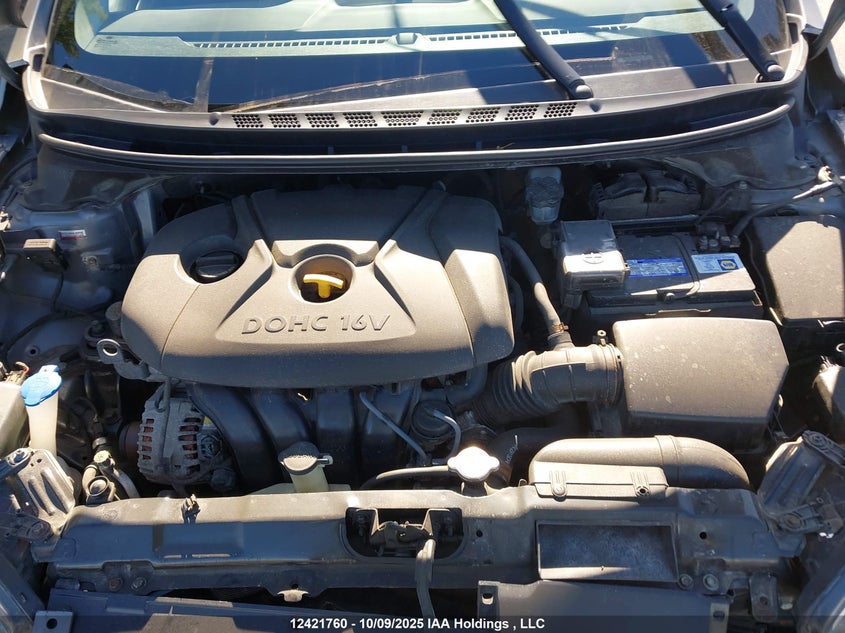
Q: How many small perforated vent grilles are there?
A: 9